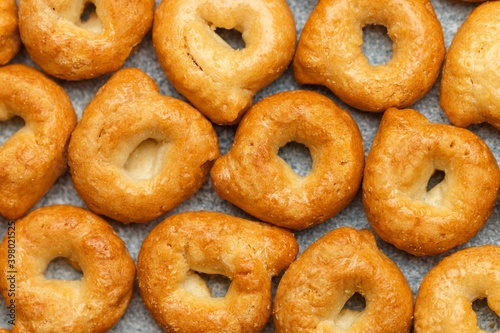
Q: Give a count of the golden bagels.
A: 13